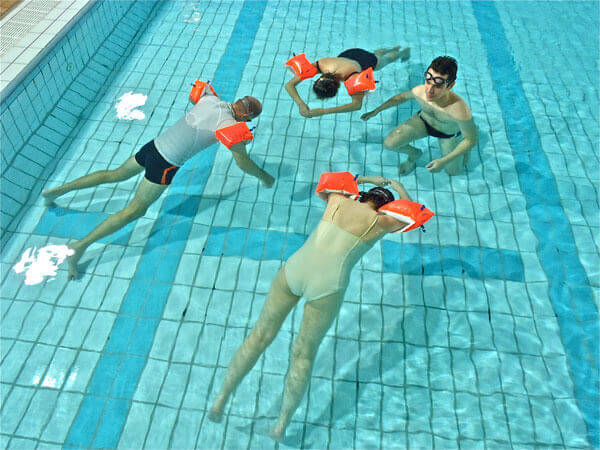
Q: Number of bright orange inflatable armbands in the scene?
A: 6